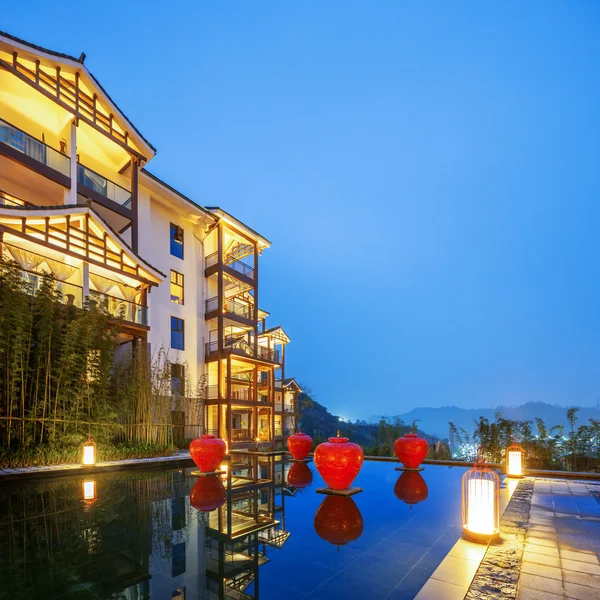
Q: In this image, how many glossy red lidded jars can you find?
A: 4